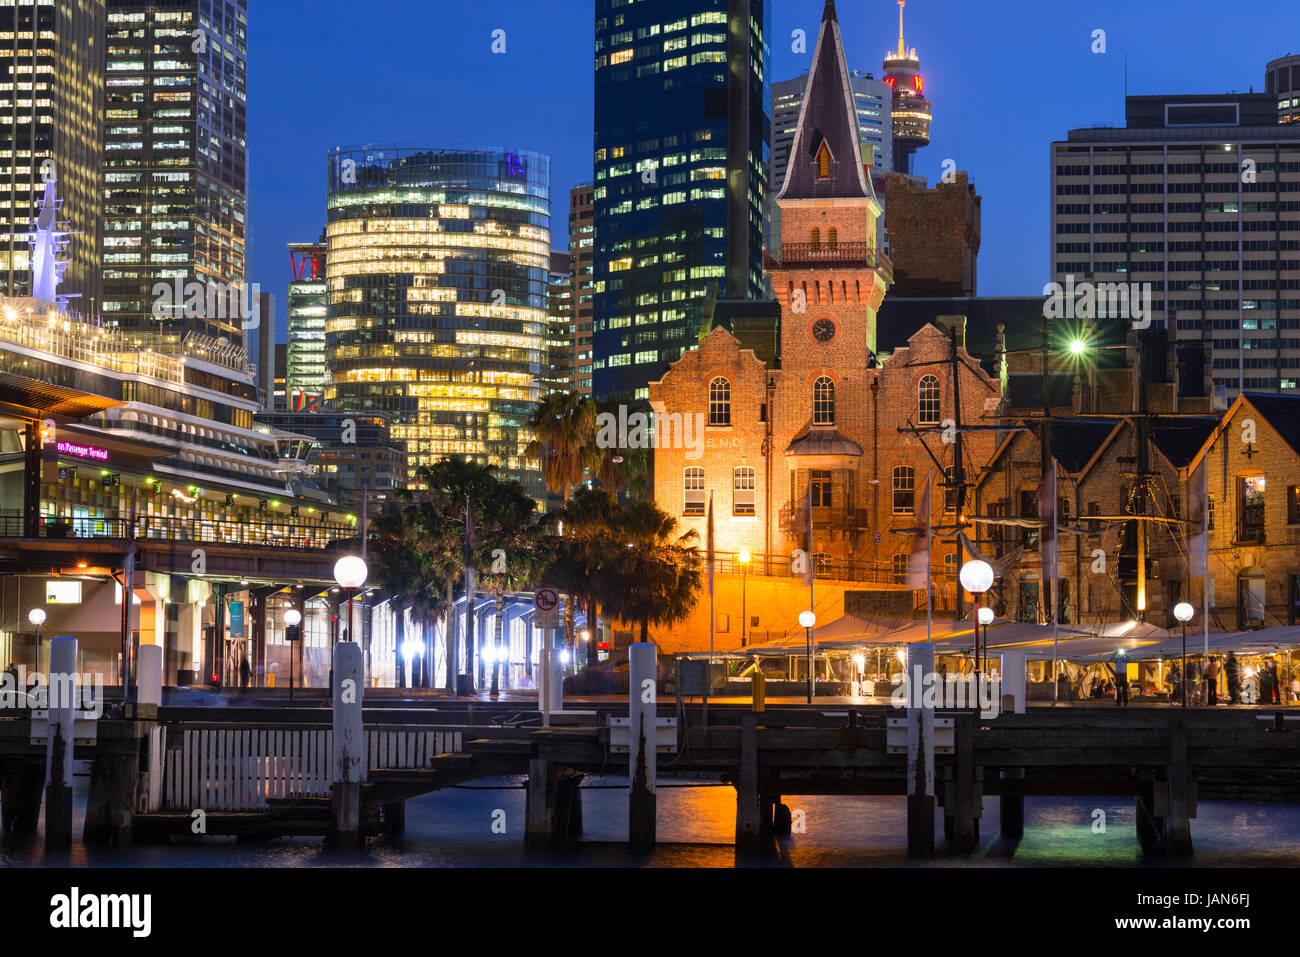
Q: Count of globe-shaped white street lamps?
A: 7